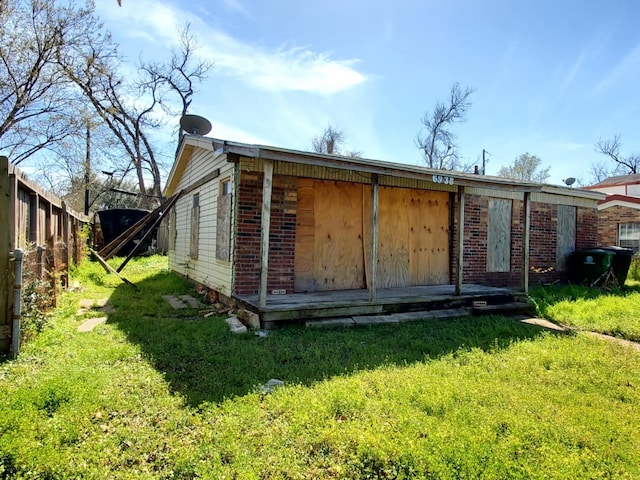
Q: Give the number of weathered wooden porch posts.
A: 4